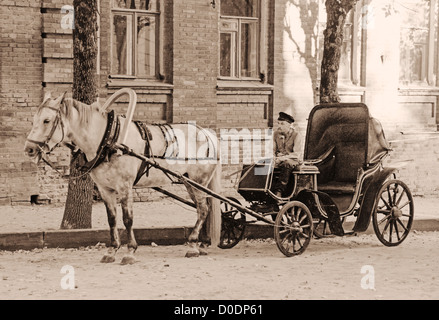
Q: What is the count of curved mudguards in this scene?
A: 2